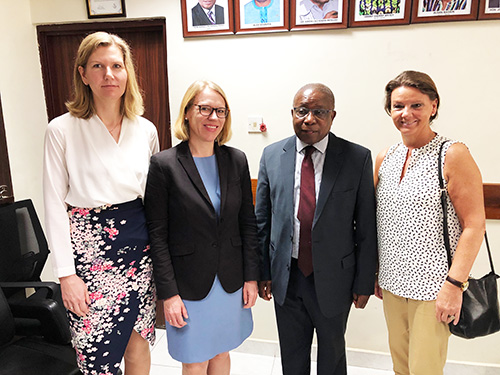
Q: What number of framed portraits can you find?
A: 6